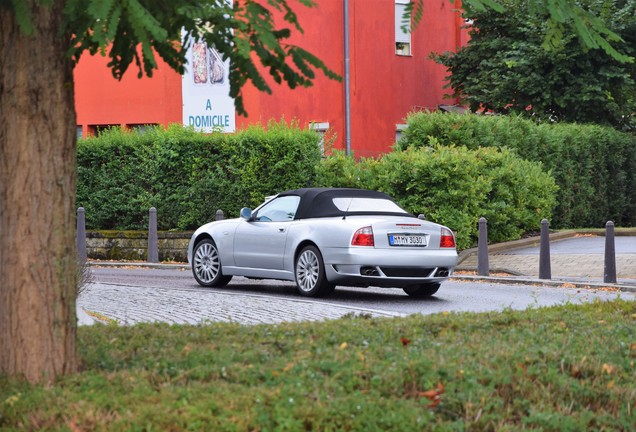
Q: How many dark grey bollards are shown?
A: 7